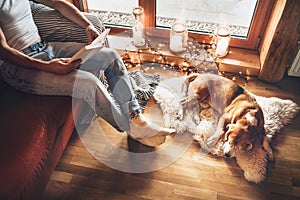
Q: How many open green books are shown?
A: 0